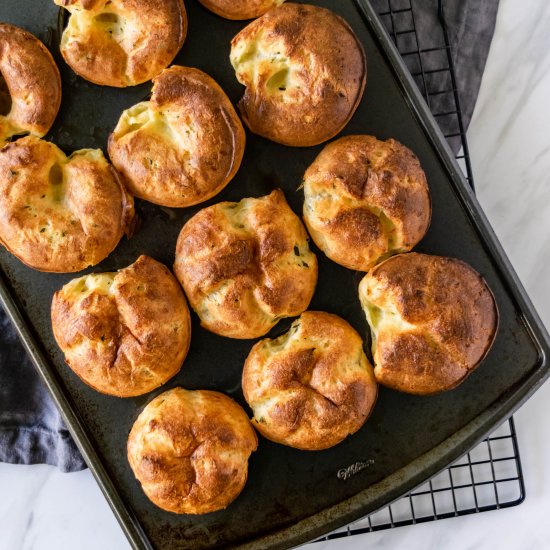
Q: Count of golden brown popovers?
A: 12